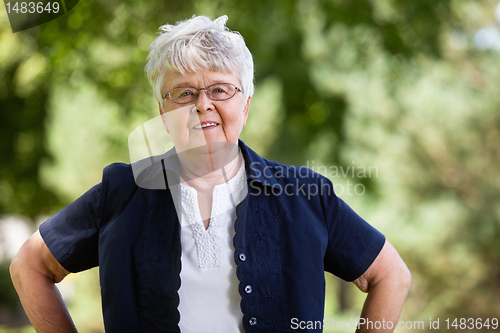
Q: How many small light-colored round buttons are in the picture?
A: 3